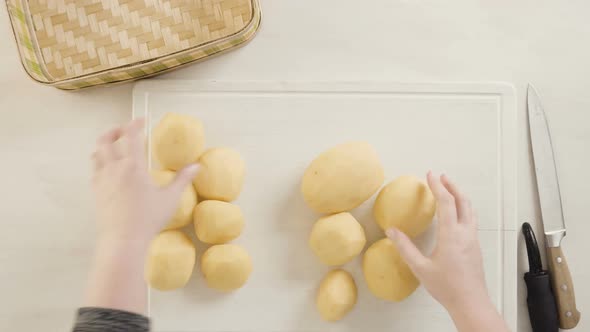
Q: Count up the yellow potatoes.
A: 11